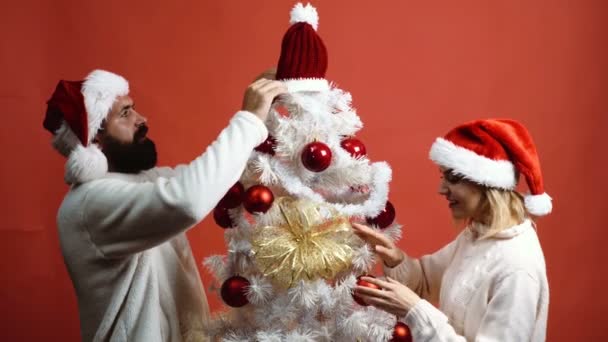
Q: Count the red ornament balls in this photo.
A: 10